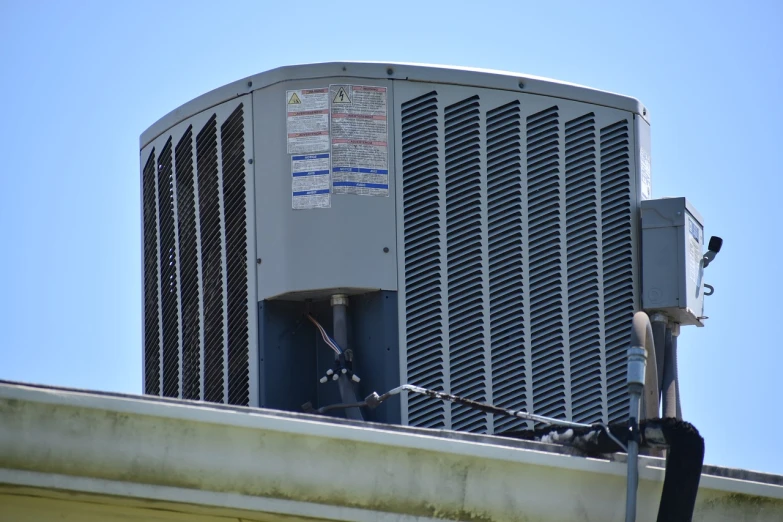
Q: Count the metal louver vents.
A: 11